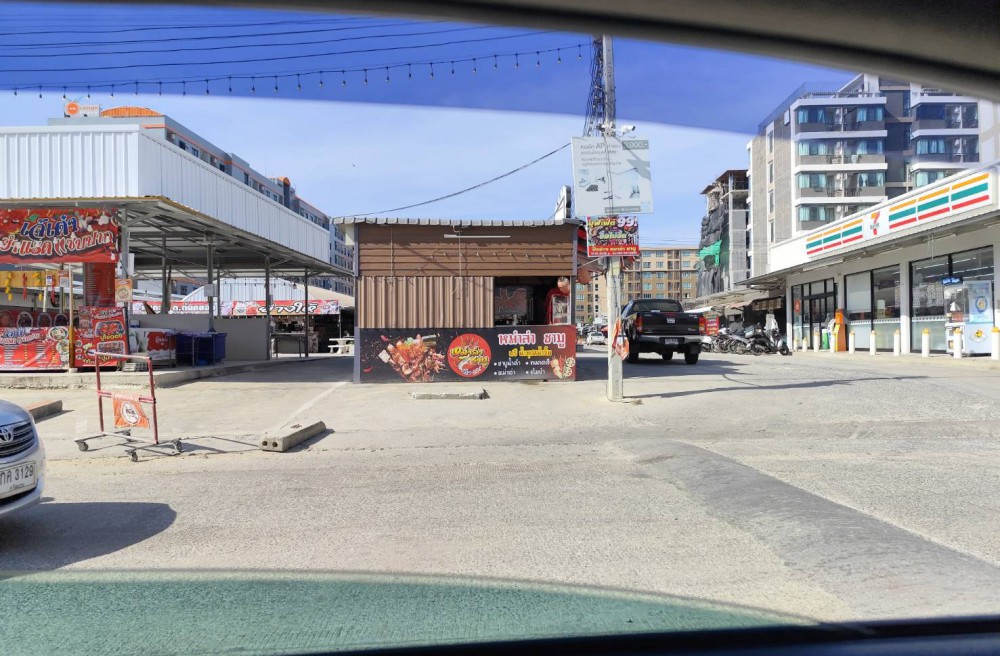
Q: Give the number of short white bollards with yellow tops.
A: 10